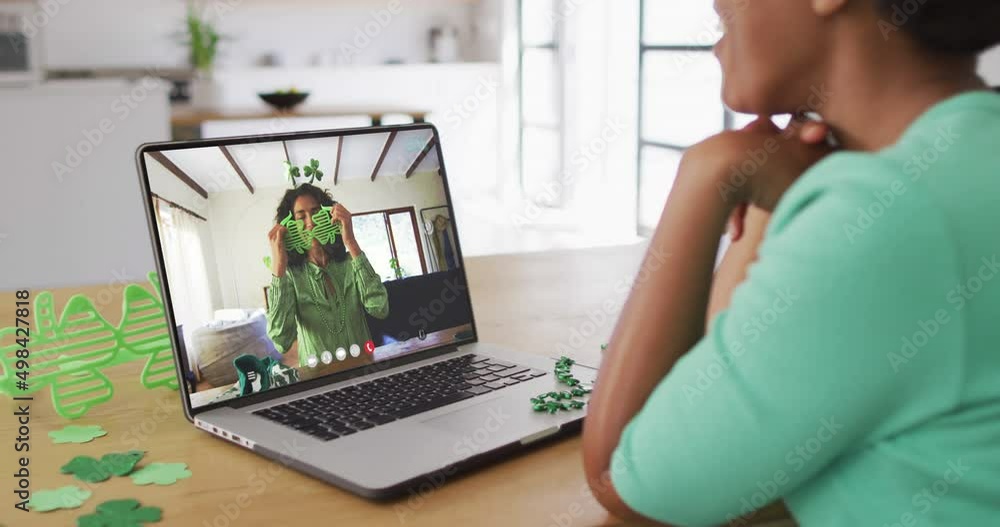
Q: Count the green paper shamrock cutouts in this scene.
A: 5